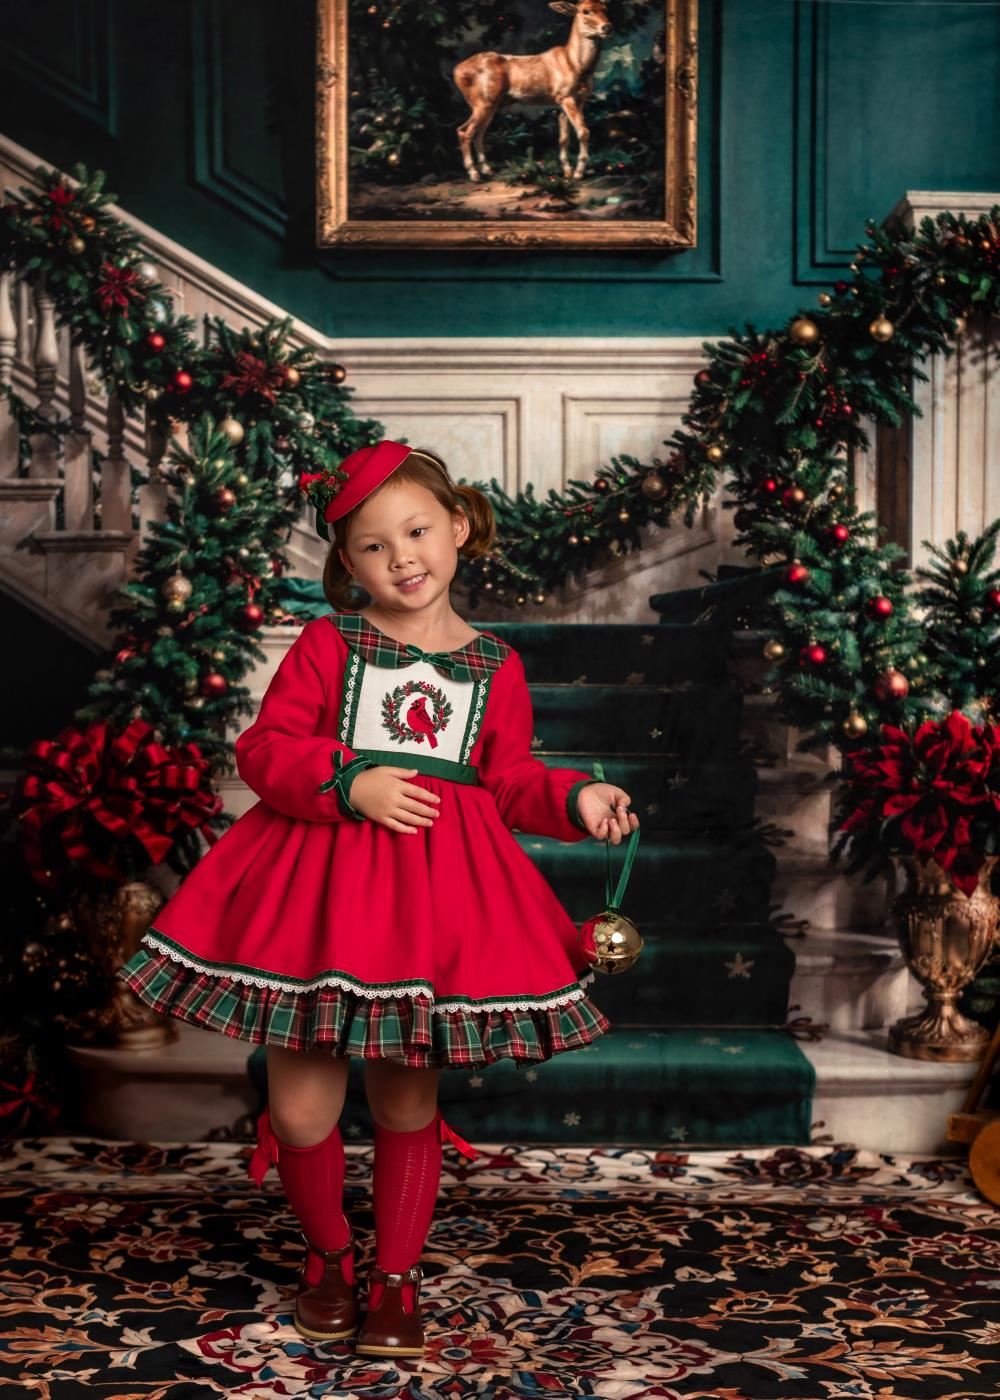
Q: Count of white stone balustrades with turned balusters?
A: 1